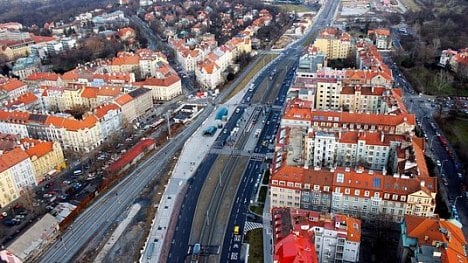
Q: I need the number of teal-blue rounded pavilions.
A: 2